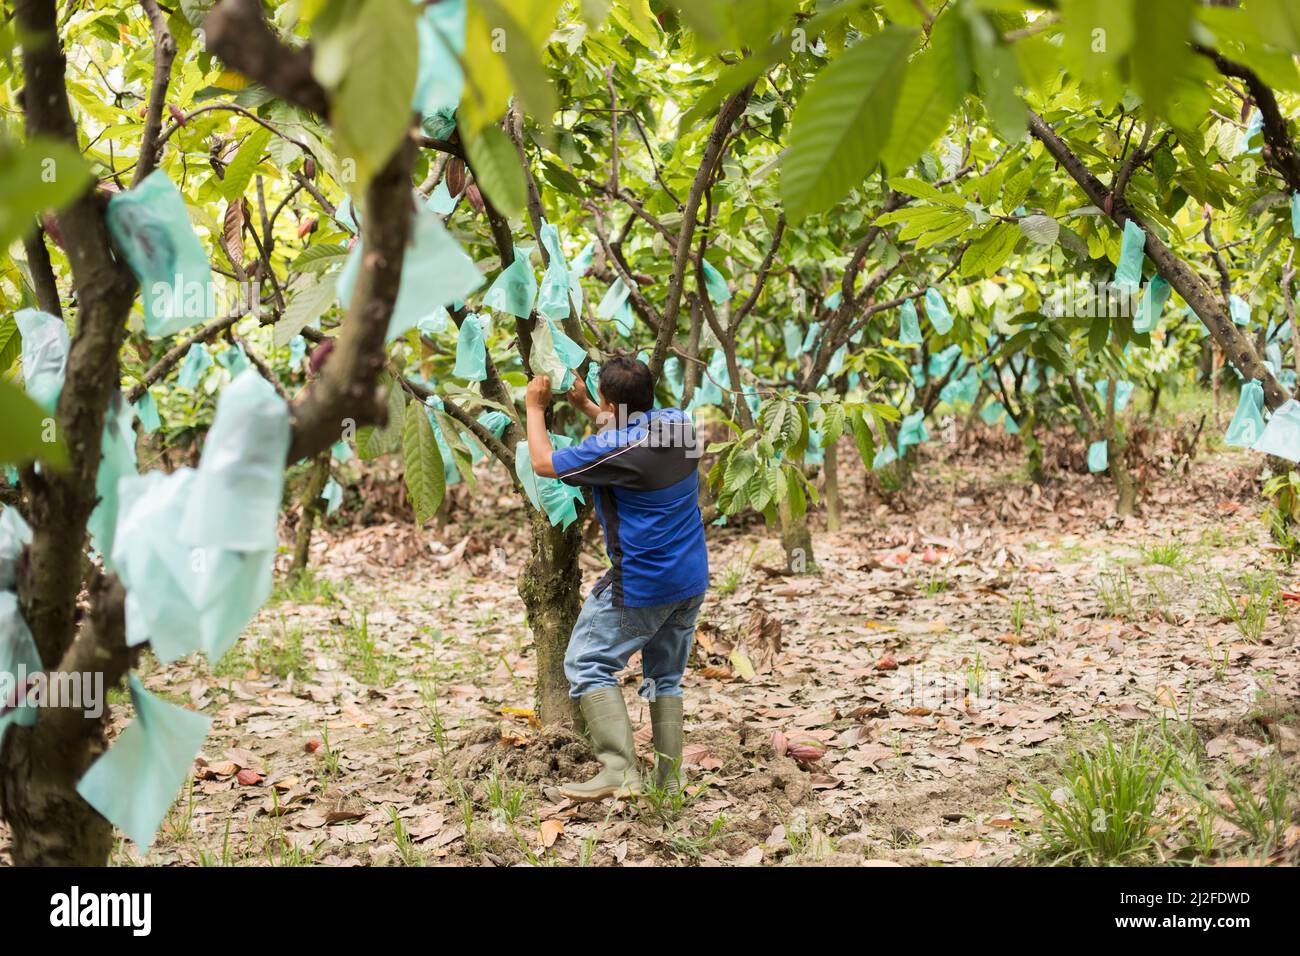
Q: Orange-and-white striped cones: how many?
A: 0